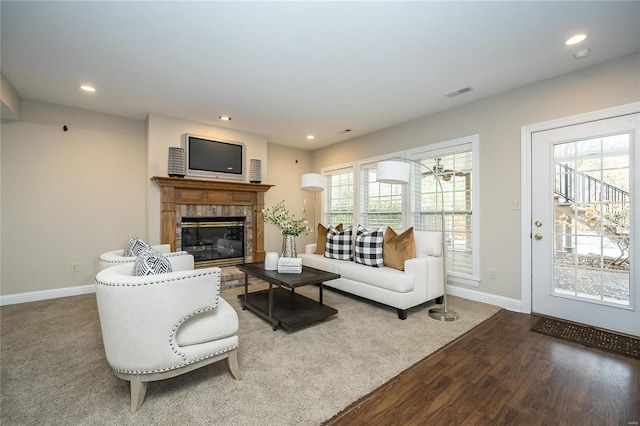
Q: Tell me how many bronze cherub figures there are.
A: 0